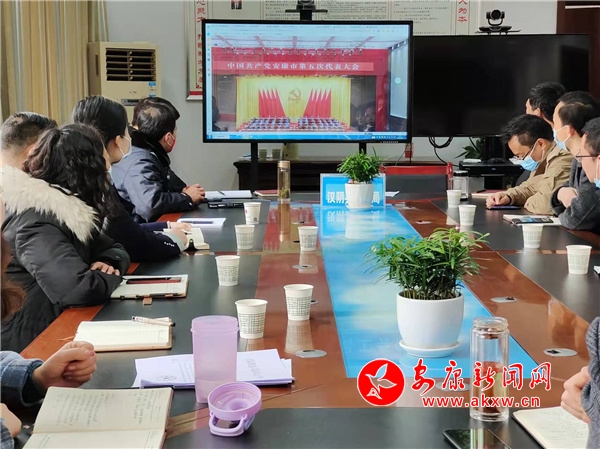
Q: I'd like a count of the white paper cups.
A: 10